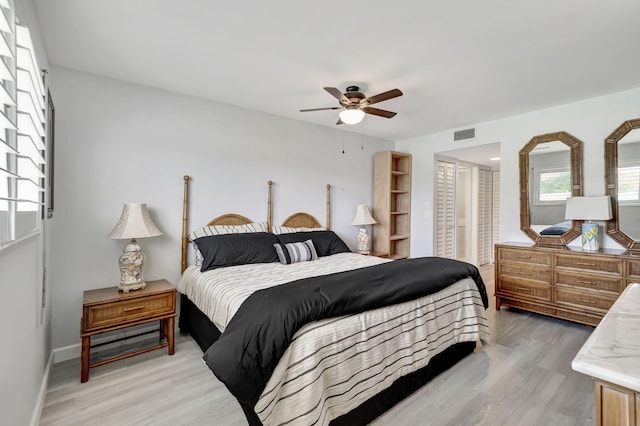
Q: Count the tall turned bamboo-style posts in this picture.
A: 3